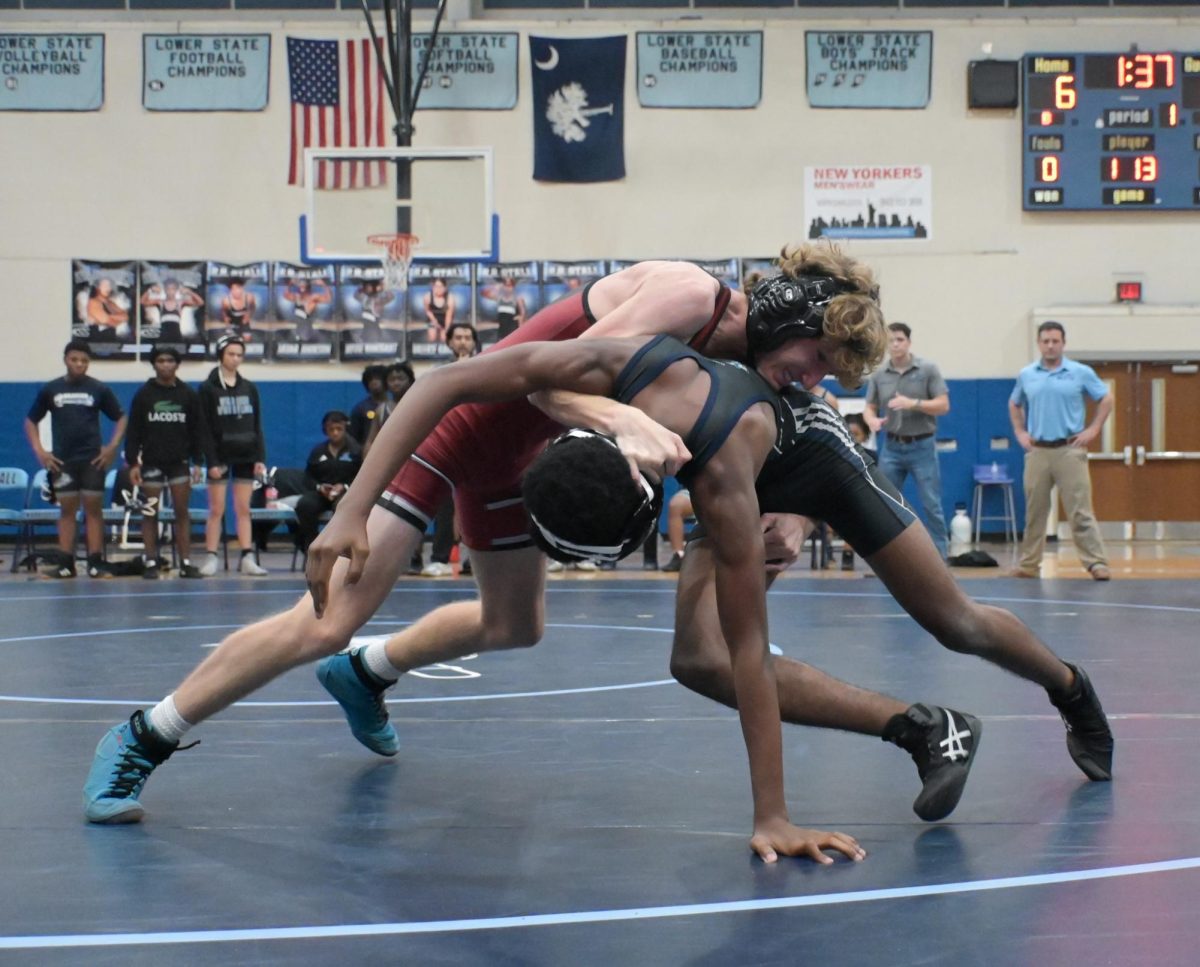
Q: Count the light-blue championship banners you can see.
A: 5